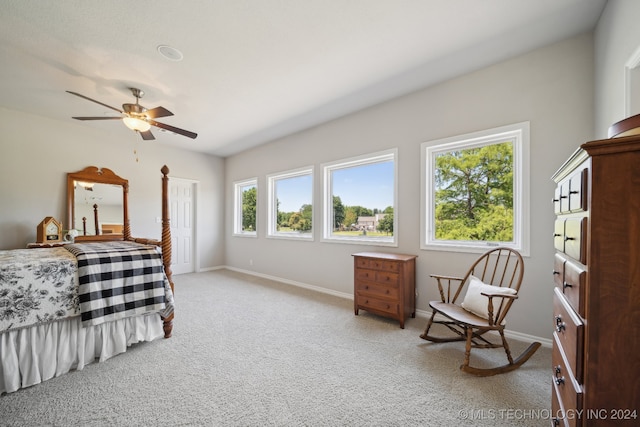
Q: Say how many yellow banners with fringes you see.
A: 0